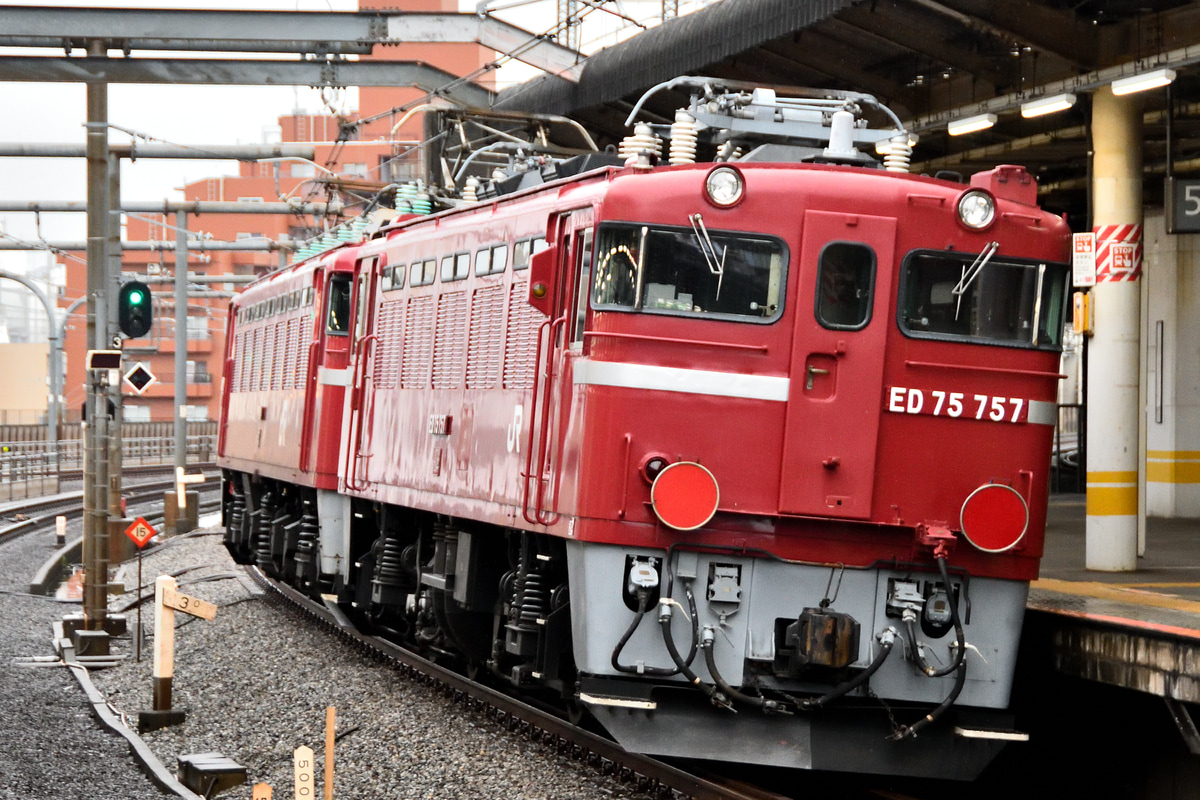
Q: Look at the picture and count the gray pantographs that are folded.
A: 2